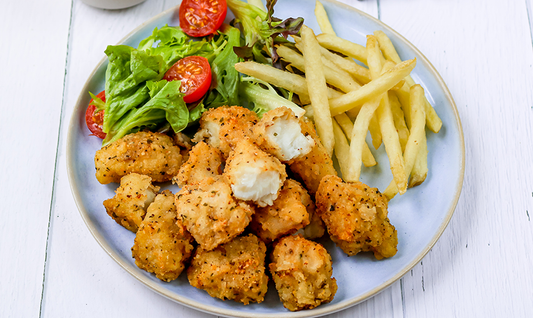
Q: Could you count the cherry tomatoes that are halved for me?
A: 3